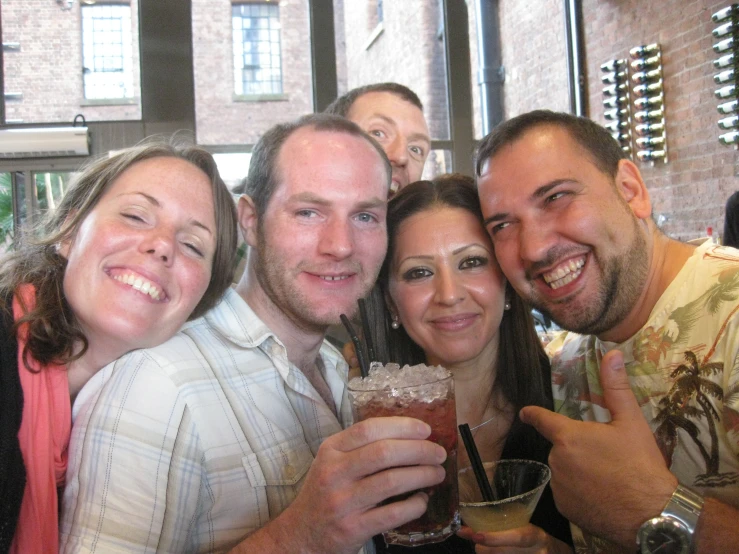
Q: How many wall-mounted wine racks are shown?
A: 3